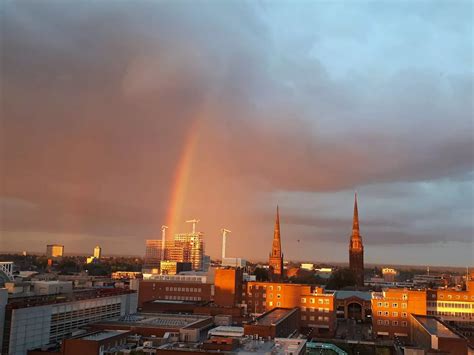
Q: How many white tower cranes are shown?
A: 3